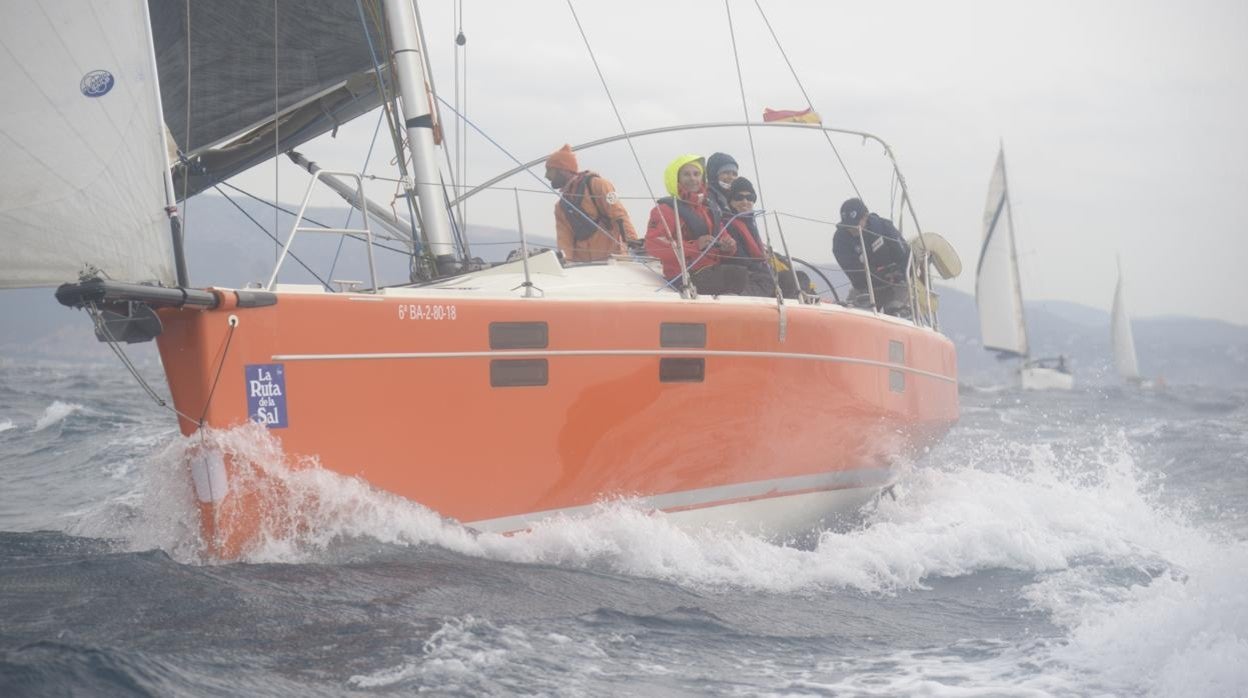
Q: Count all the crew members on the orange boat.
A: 5